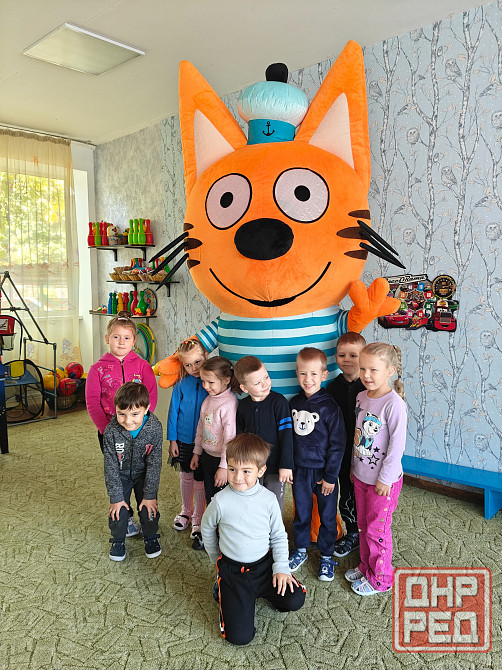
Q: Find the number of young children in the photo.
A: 9